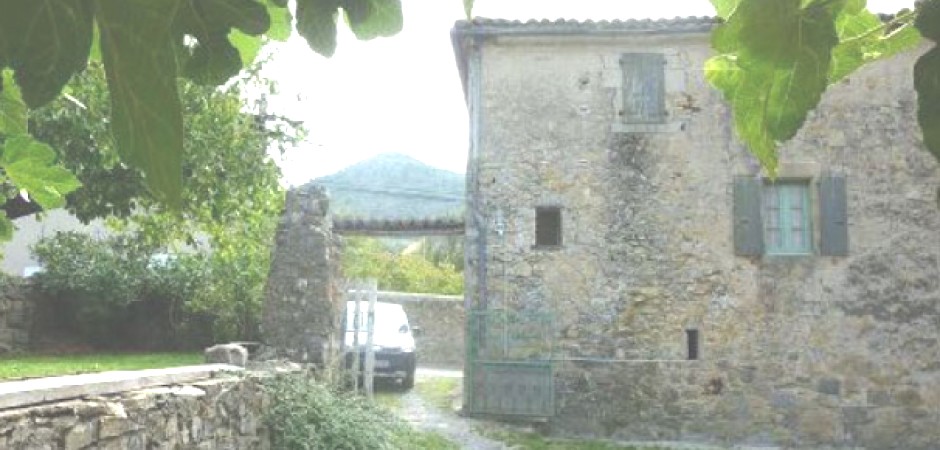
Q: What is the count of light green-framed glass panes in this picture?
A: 6